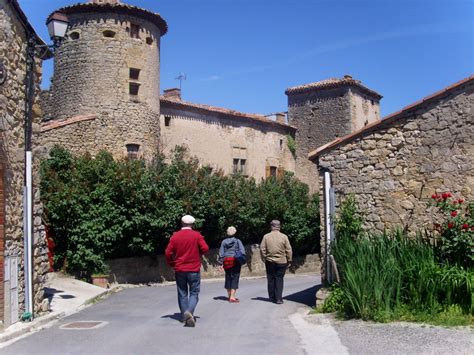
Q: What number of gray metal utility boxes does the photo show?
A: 2